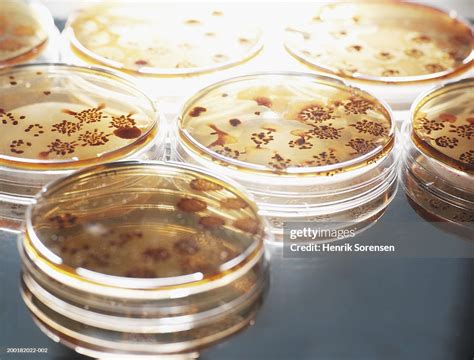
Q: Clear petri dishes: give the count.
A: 7